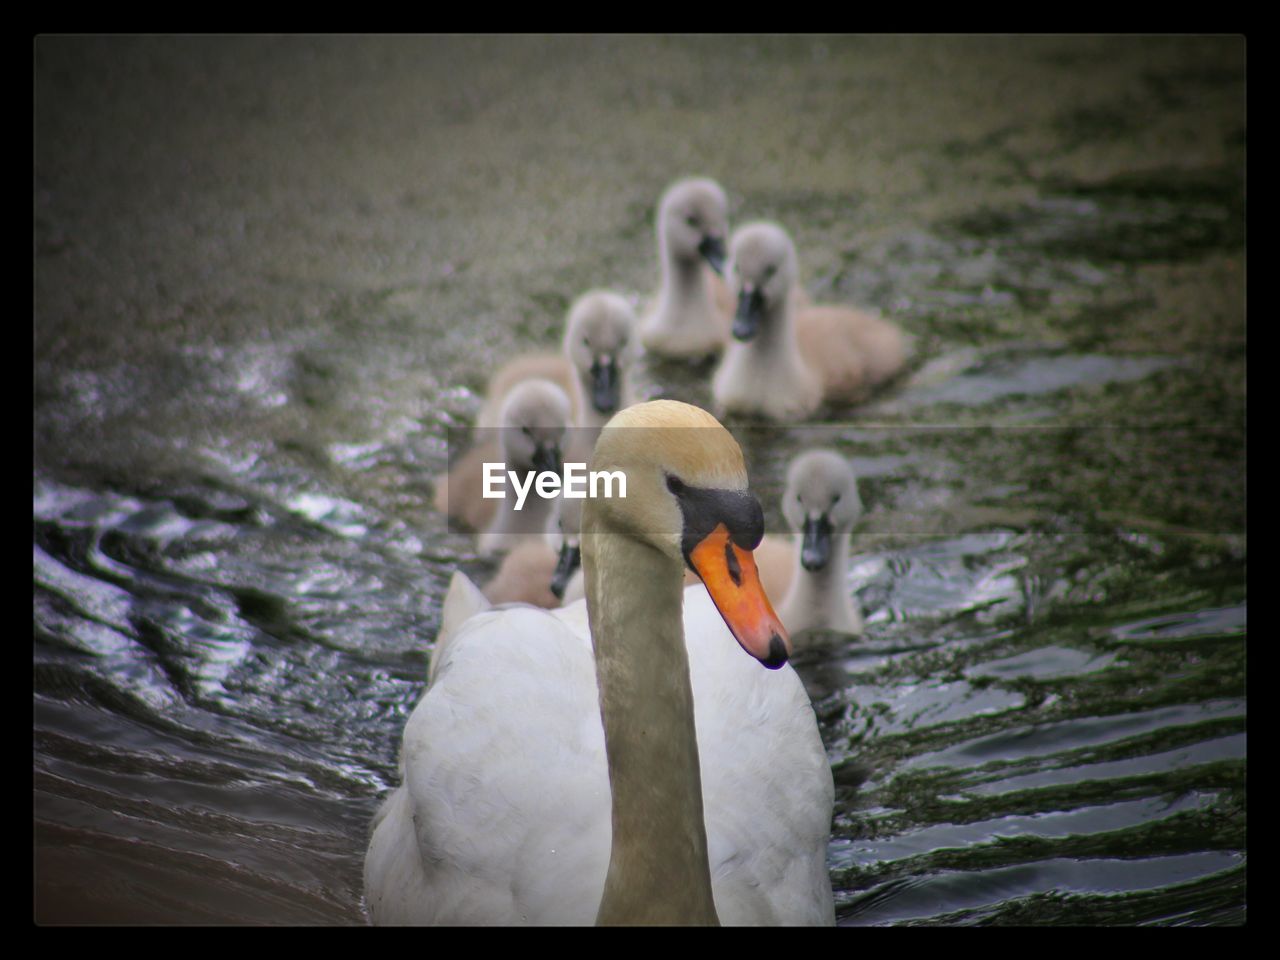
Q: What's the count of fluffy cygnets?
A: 6